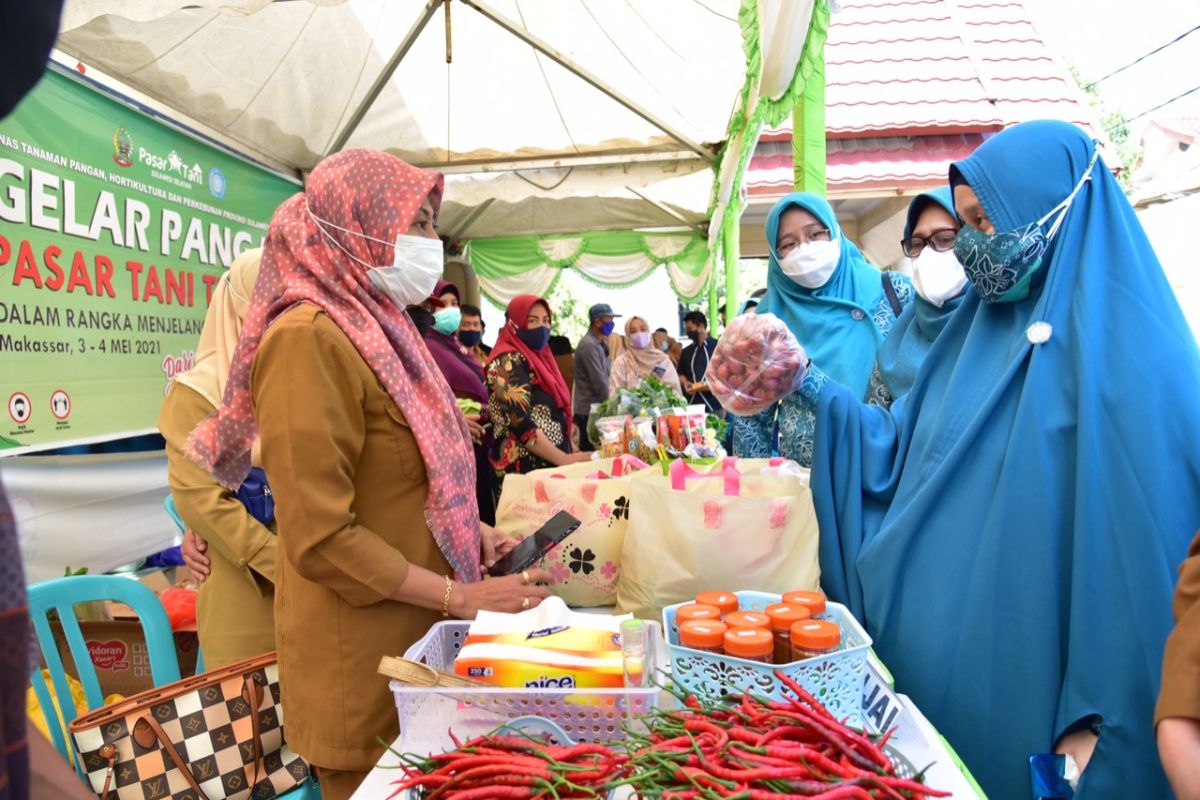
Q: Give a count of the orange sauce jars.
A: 8